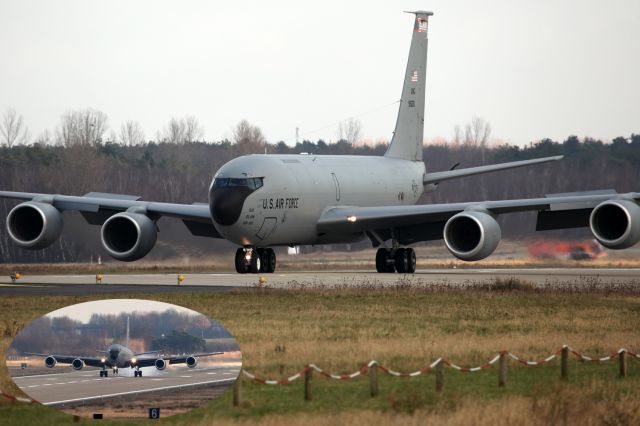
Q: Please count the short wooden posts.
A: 7